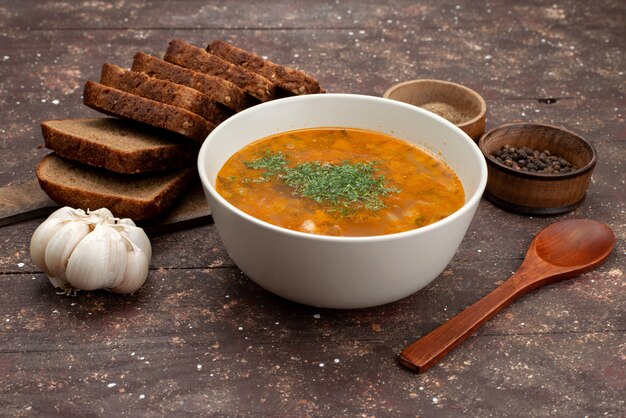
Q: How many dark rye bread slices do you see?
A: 7